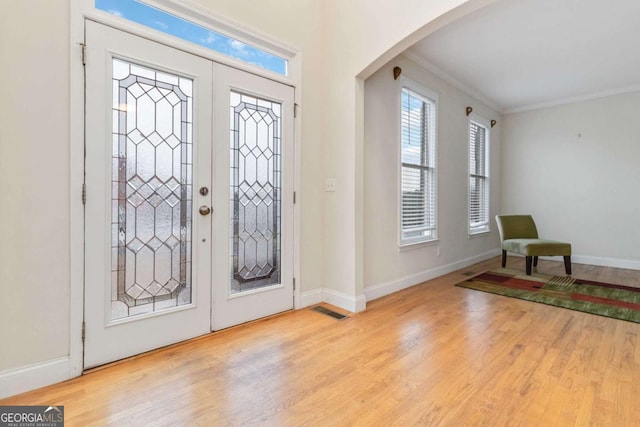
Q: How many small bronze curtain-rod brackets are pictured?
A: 3